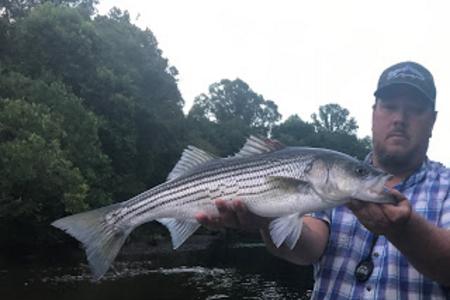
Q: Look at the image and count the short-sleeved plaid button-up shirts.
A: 1